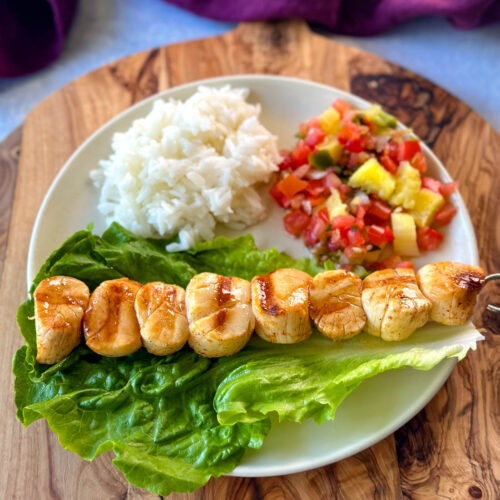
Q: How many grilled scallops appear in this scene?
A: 8